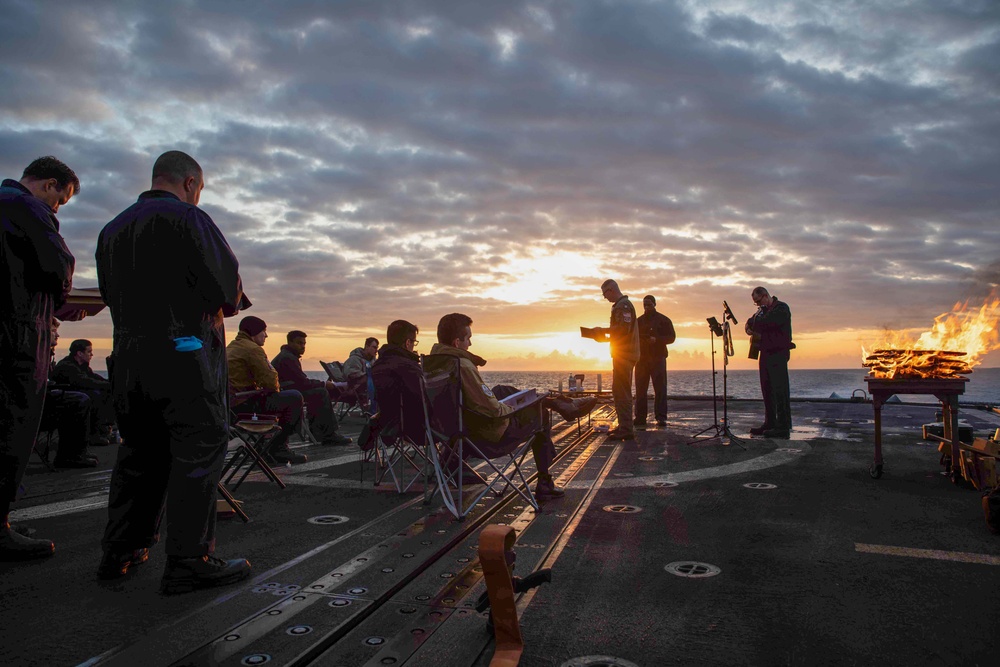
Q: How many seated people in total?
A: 7